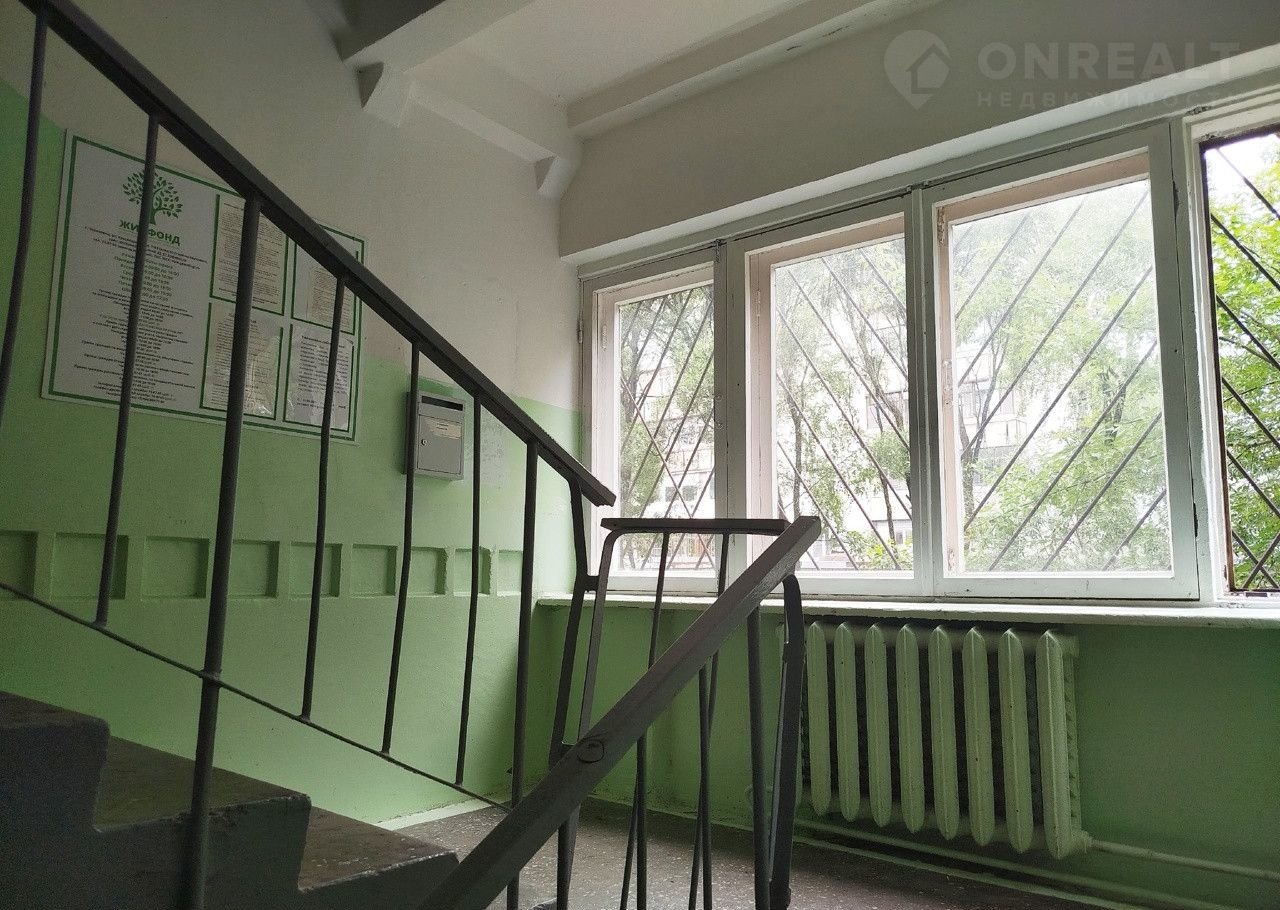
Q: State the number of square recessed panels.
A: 9